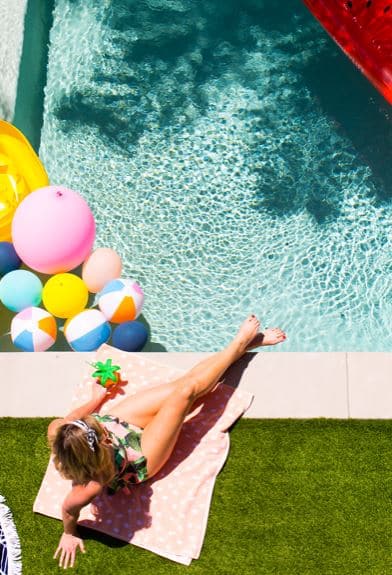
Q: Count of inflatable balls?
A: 9